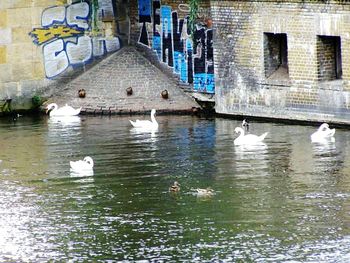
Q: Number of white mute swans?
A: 5